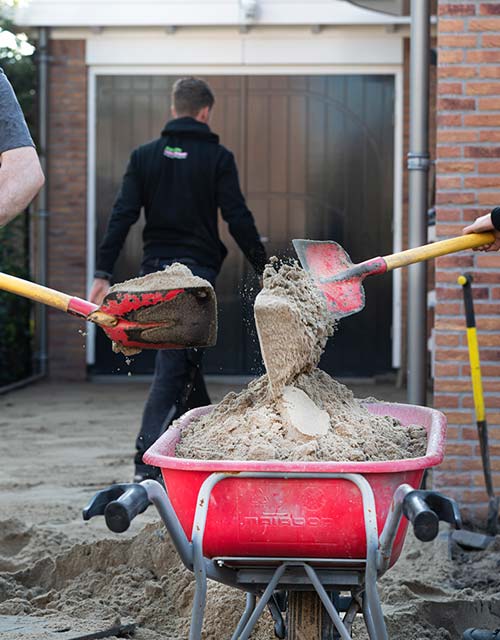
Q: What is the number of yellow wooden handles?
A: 2